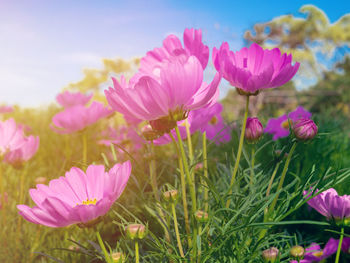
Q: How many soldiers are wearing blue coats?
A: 0